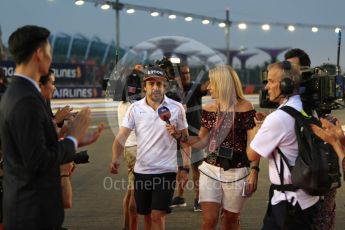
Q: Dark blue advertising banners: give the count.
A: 2